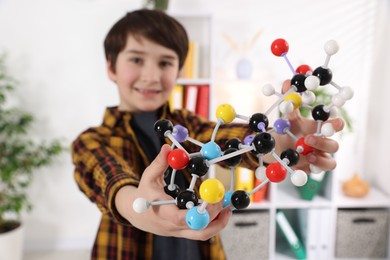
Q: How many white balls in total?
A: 13